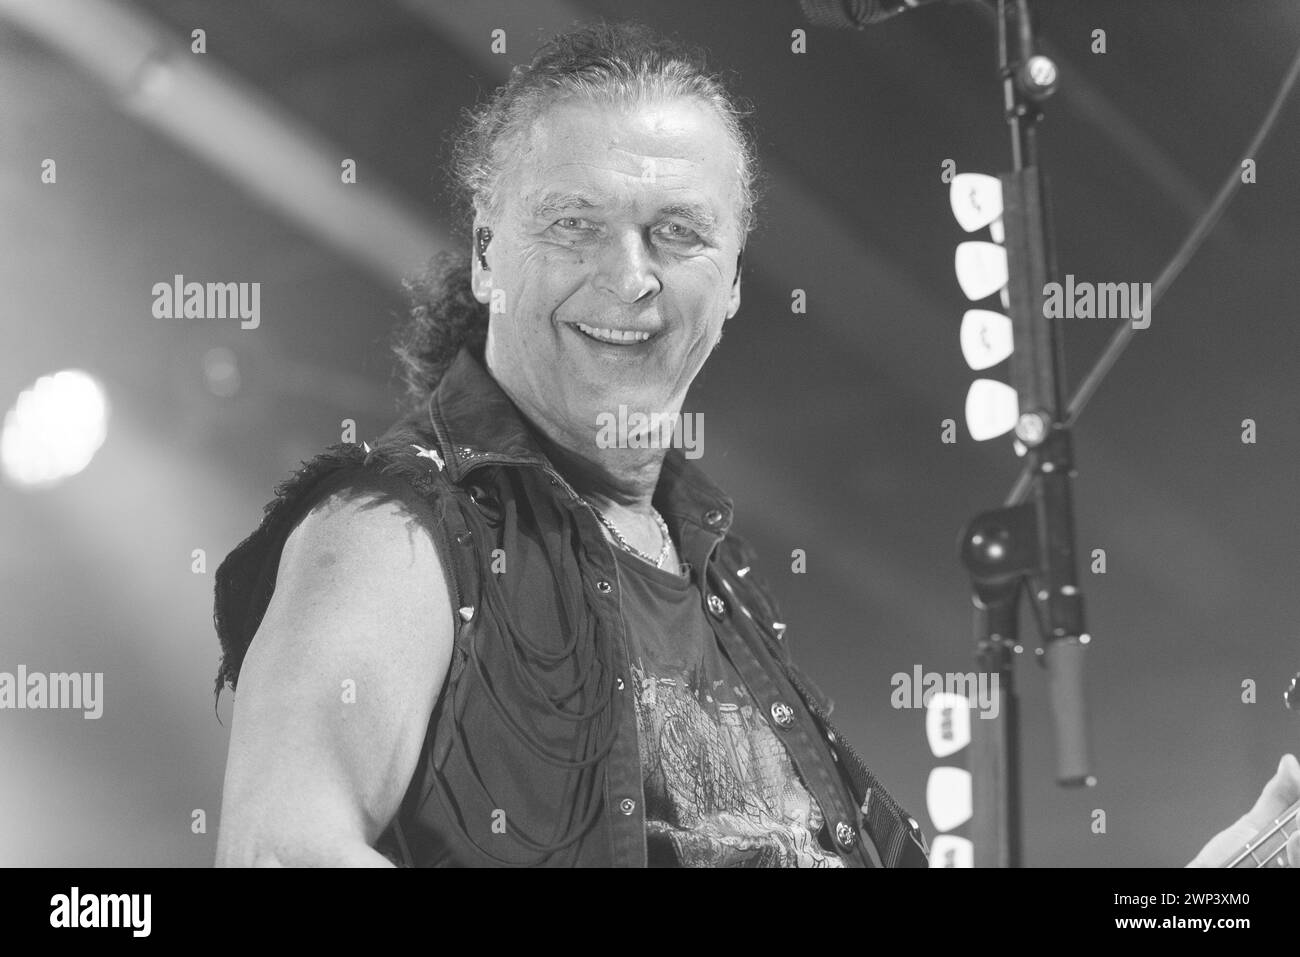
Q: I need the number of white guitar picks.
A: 7